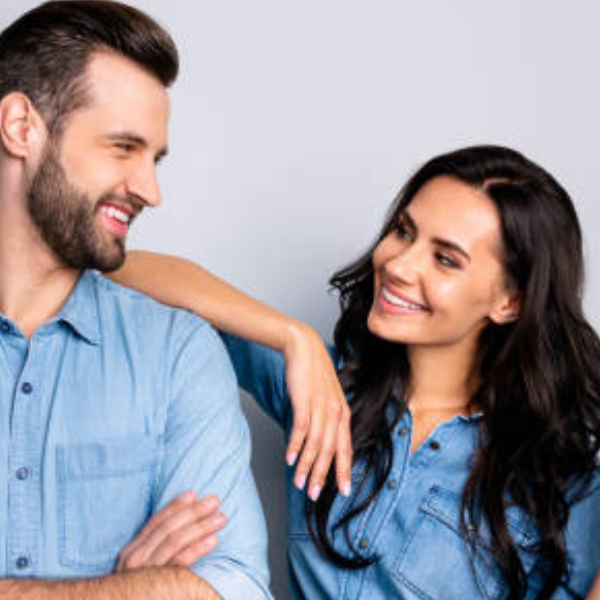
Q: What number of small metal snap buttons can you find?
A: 5